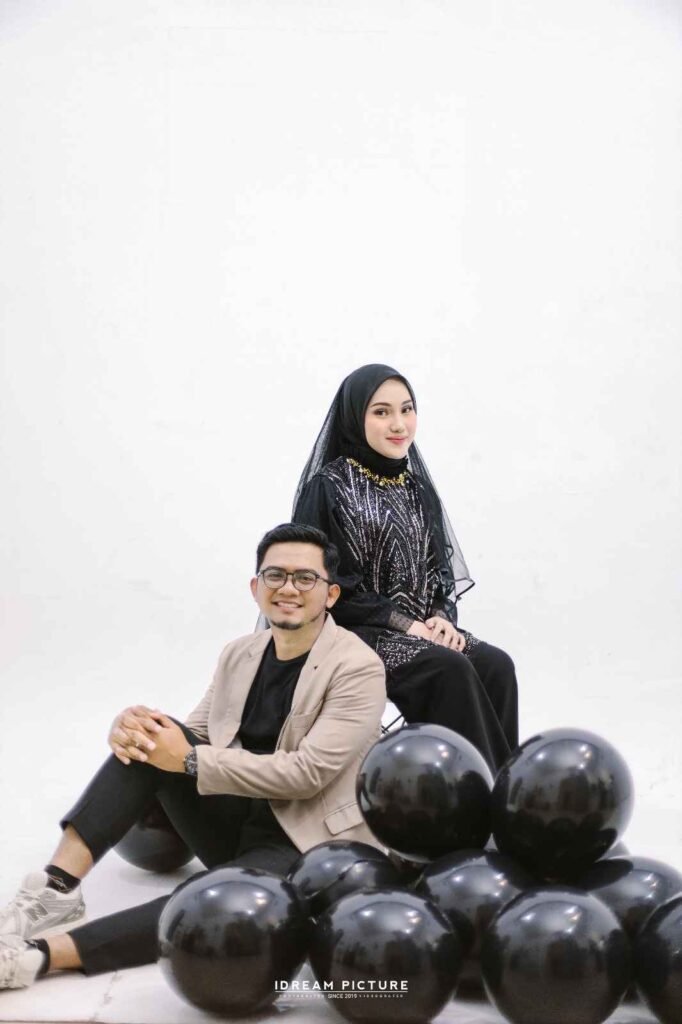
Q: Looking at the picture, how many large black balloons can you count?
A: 11